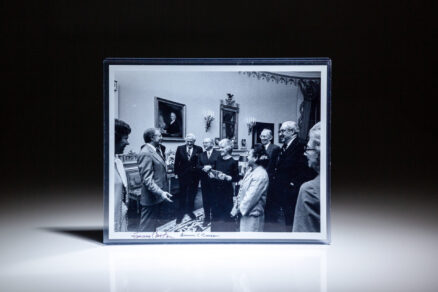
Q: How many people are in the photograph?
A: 9